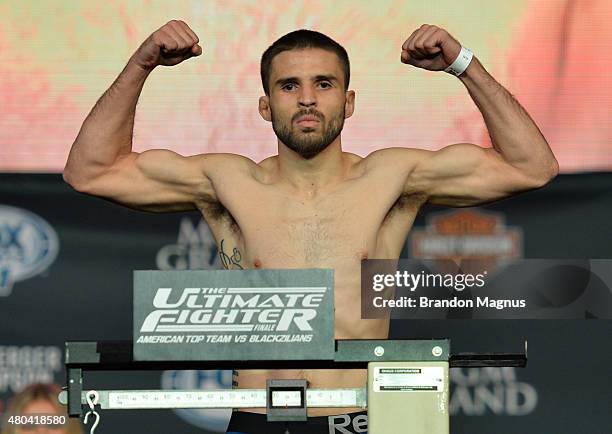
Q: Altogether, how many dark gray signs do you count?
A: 1